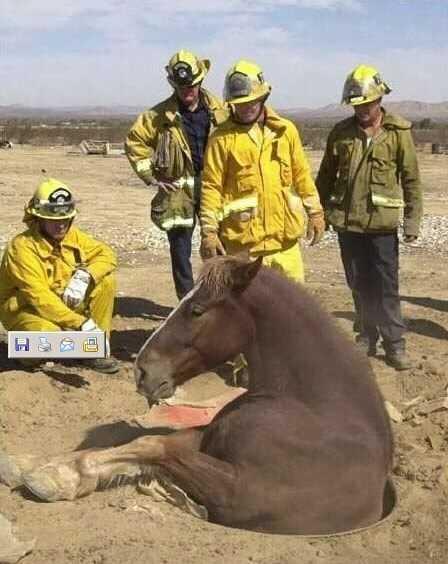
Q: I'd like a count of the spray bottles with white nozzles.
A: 0